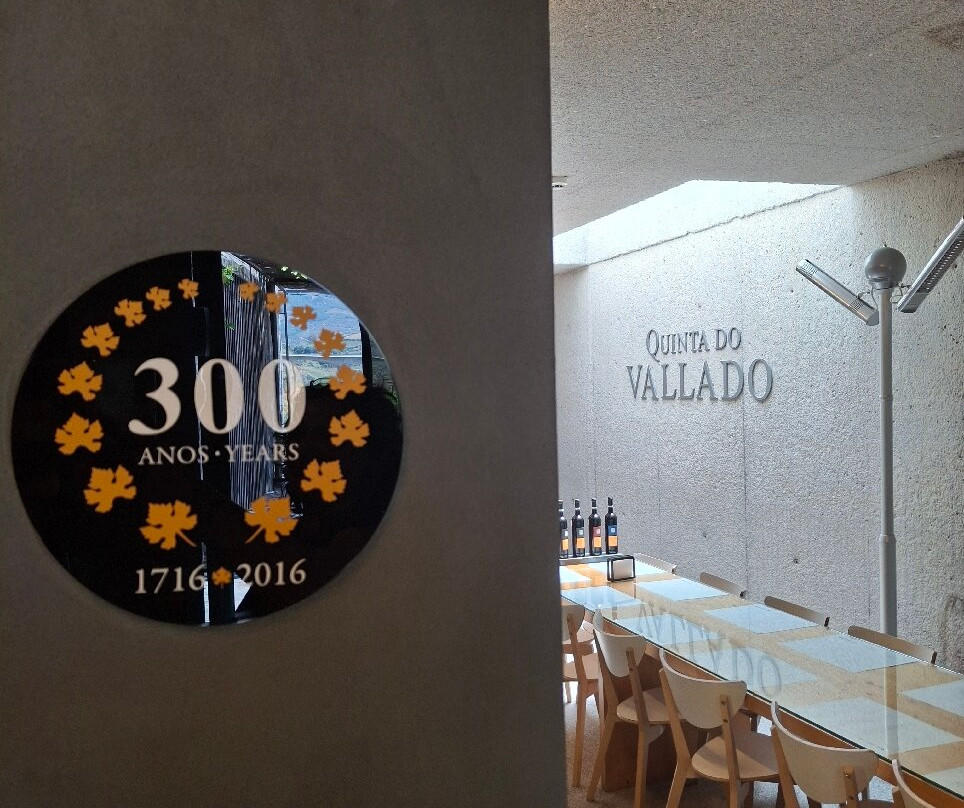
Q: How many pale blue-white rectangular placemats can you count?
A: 11